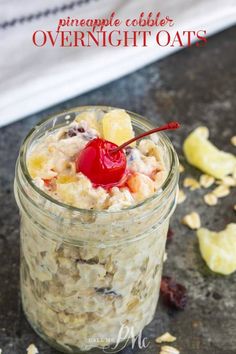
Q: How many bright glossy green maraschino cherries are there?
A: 0